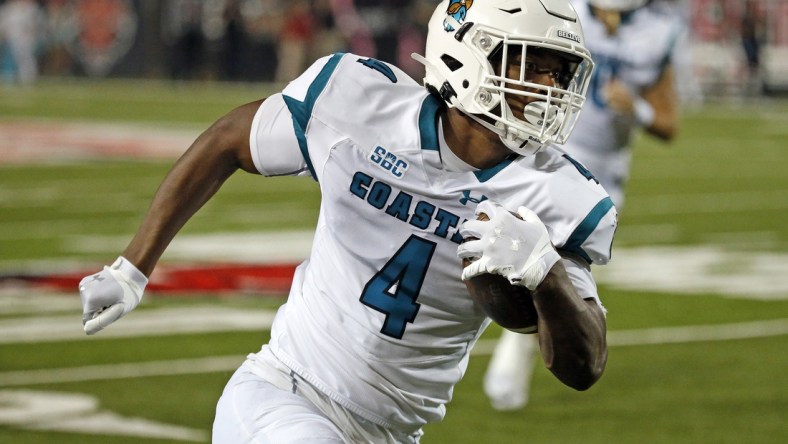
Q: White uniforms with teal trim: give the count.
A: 2